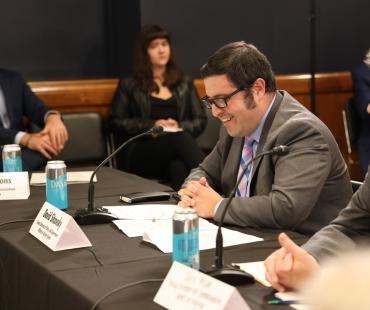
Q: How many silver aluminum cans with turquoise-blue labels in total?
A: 3